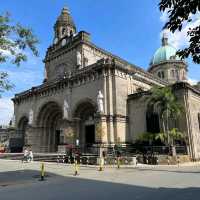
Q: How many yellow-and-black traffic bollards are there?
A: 4